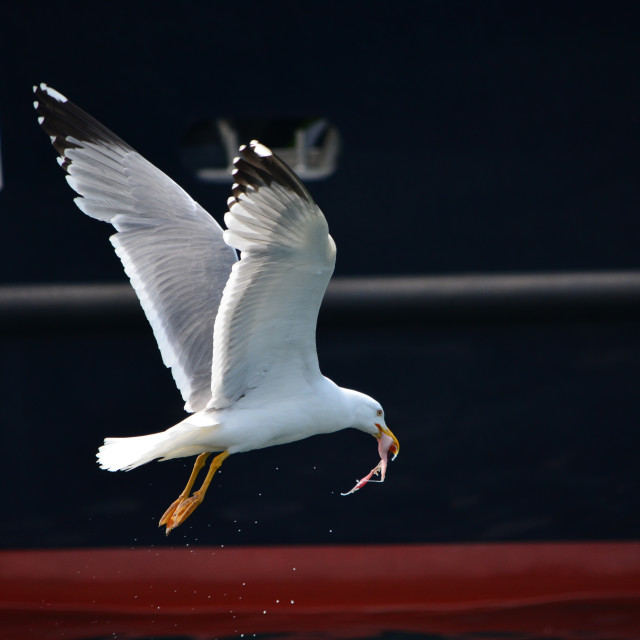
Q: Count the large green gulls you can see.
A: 0